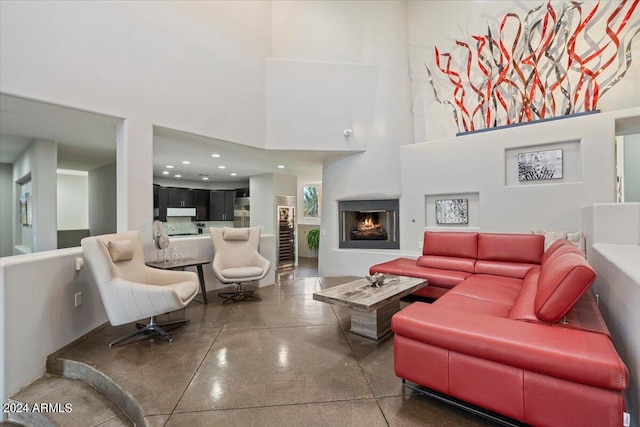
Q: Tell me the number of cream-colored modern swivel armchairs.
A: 2